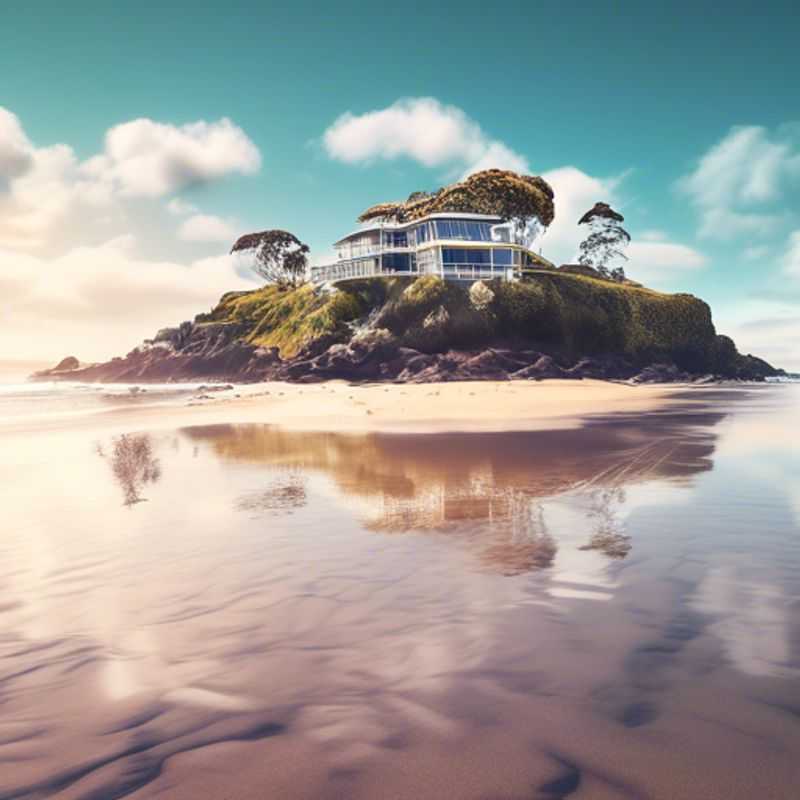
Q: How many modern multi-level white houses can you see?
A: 1